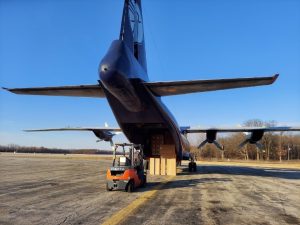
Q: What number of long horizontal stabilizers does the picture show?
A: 2